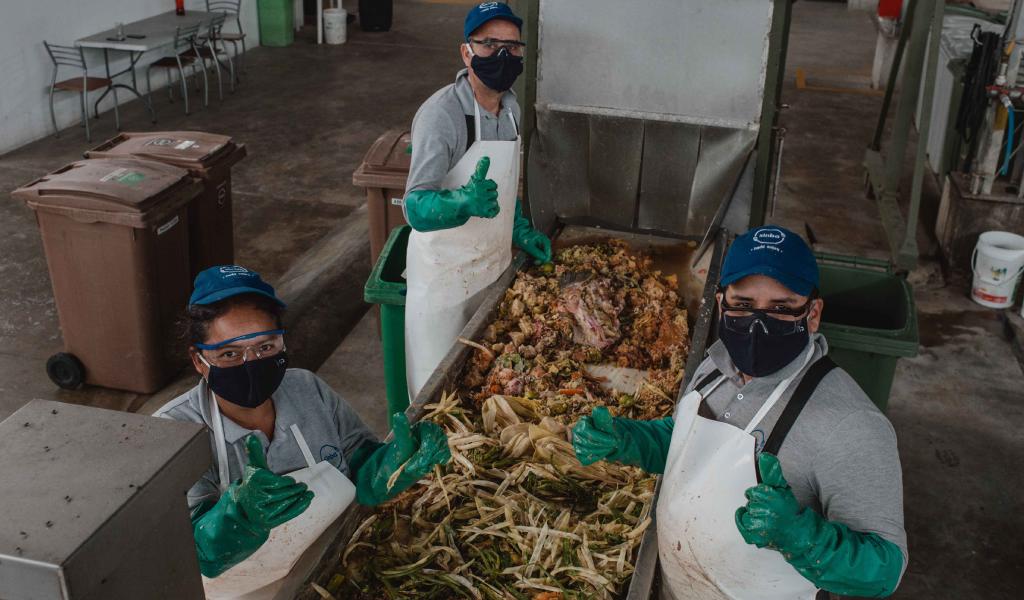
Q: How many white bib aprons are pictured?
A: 3